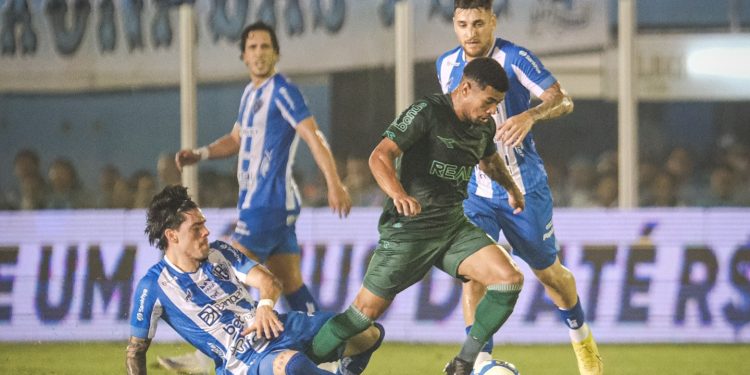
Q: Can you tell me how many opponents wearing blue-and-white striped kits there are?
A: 3